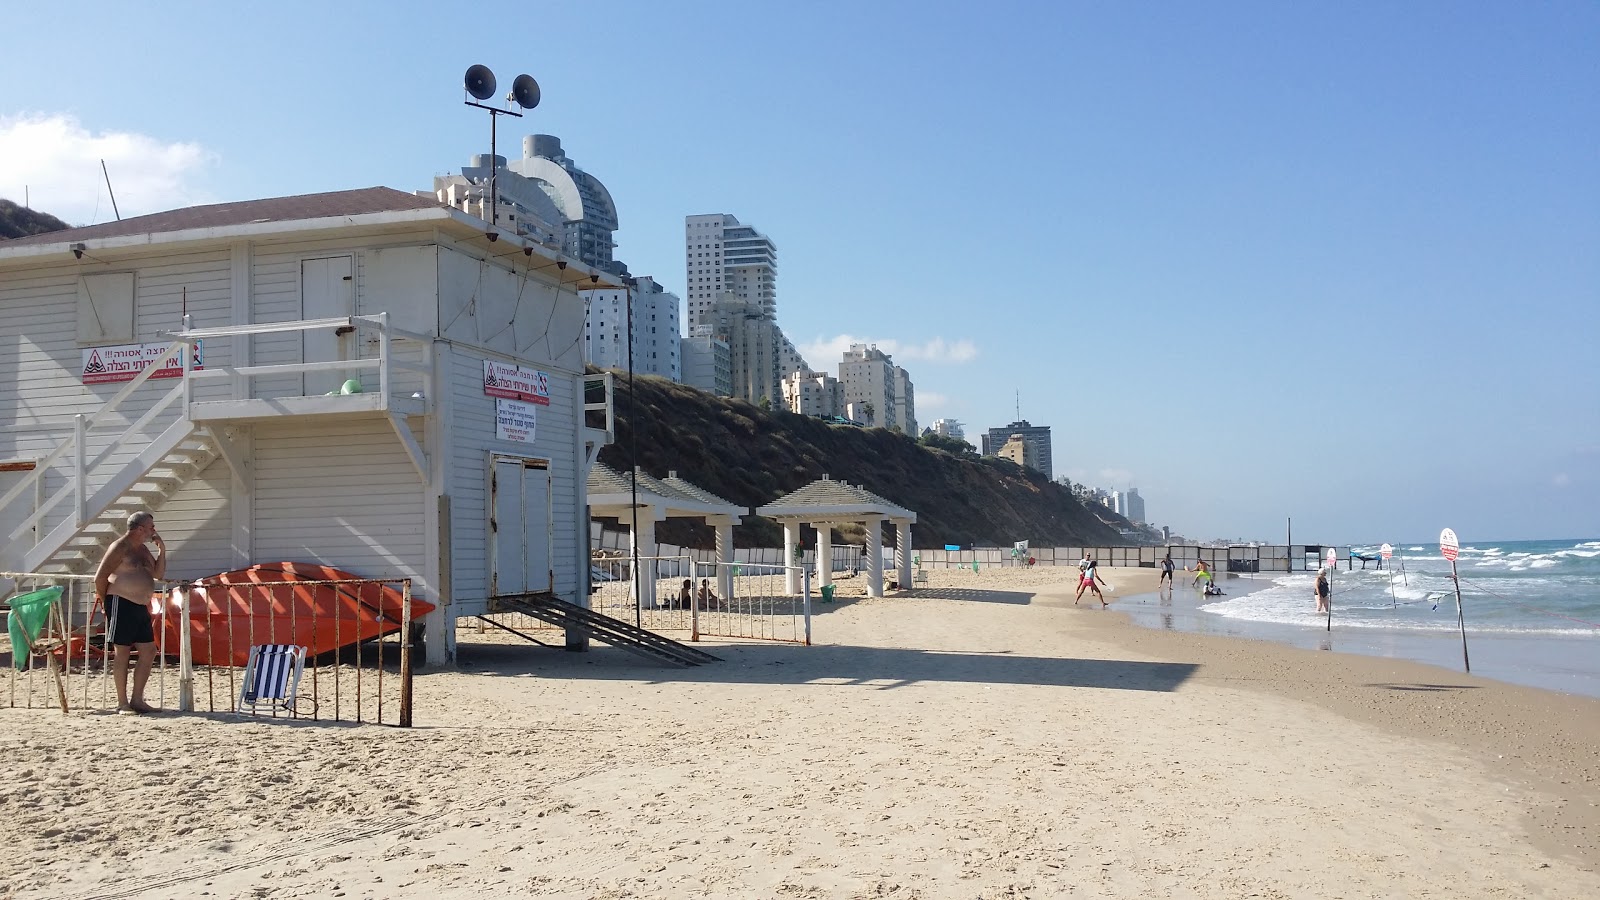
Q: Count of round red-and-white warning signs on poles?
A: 3